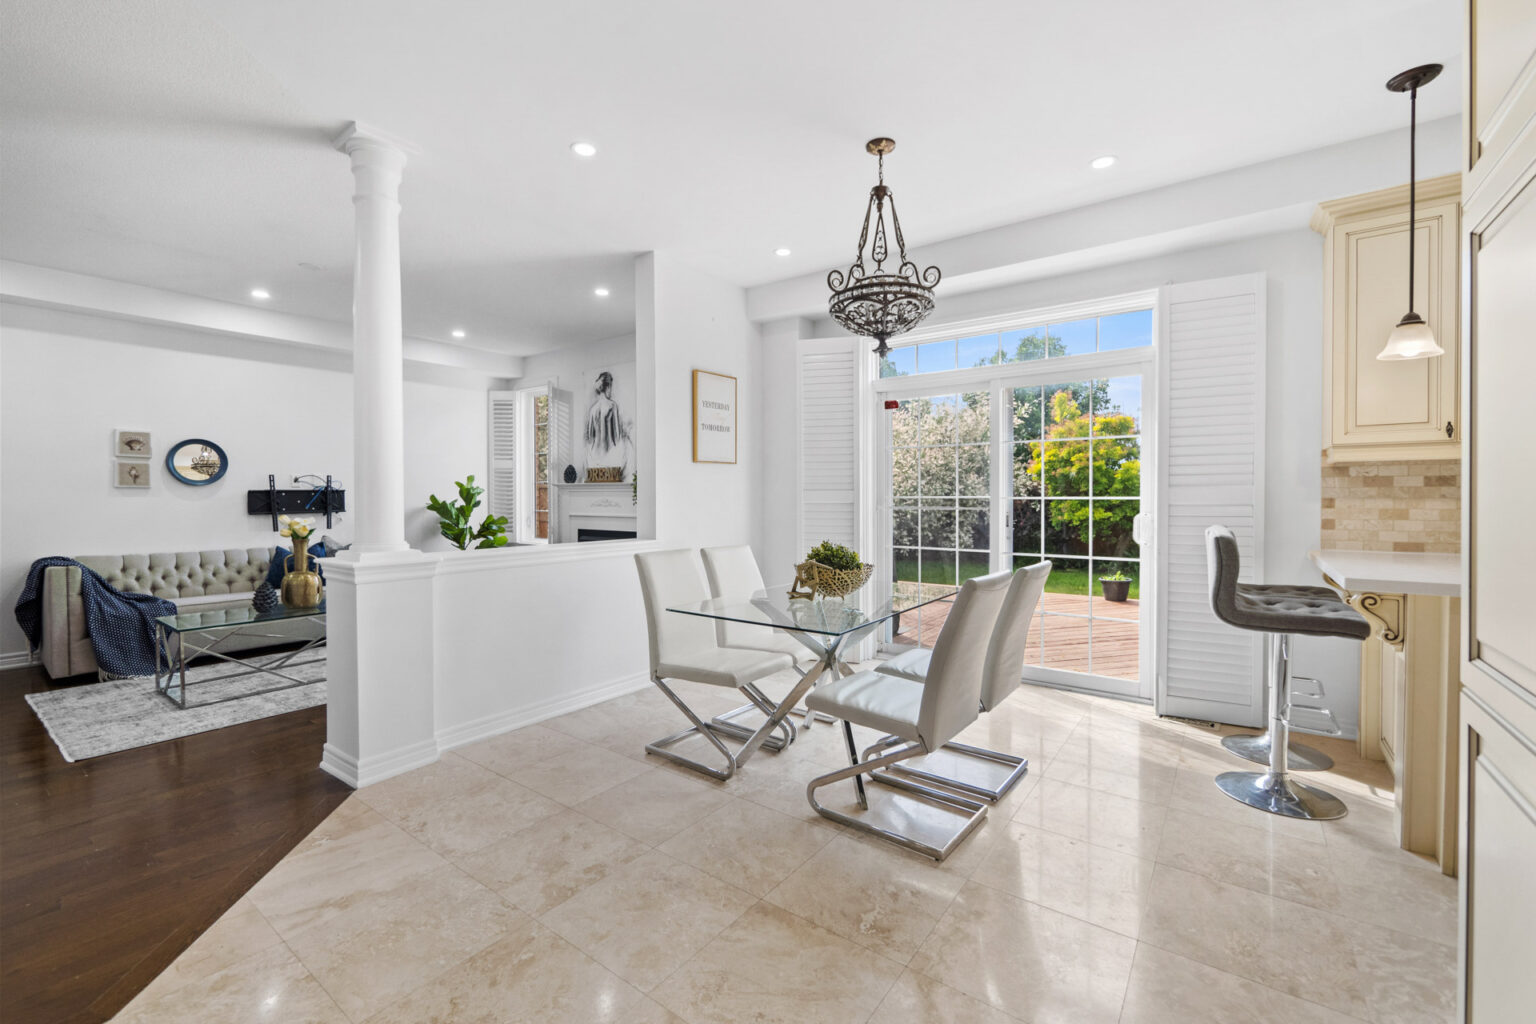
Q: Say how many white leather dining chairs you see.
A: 4